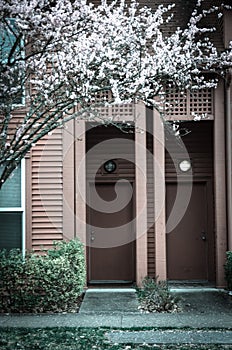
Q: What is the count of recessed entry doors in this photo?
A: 2